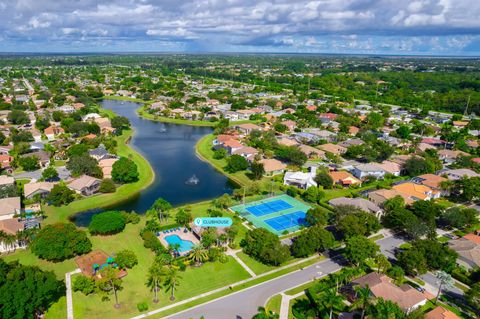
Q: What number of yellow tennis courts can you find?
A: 0